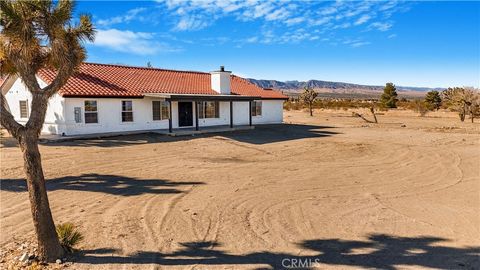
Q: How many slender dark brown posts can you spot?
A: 4